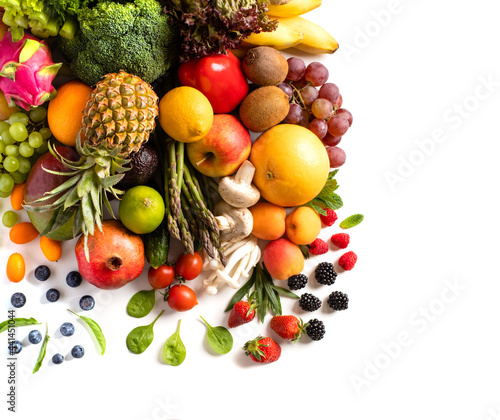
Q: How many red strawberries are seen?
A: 3